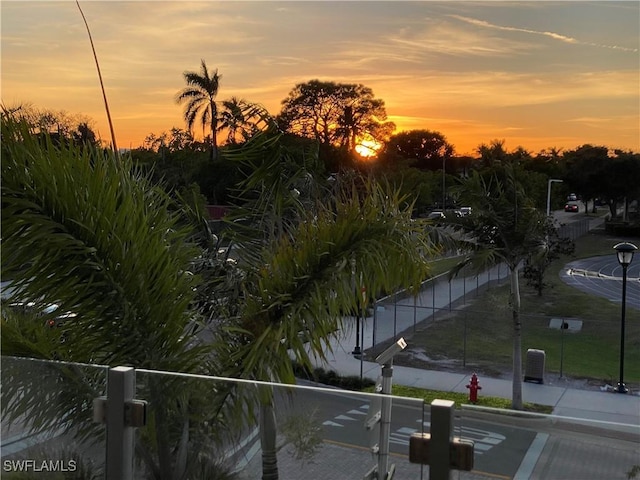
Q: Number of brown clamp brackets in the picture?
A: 4